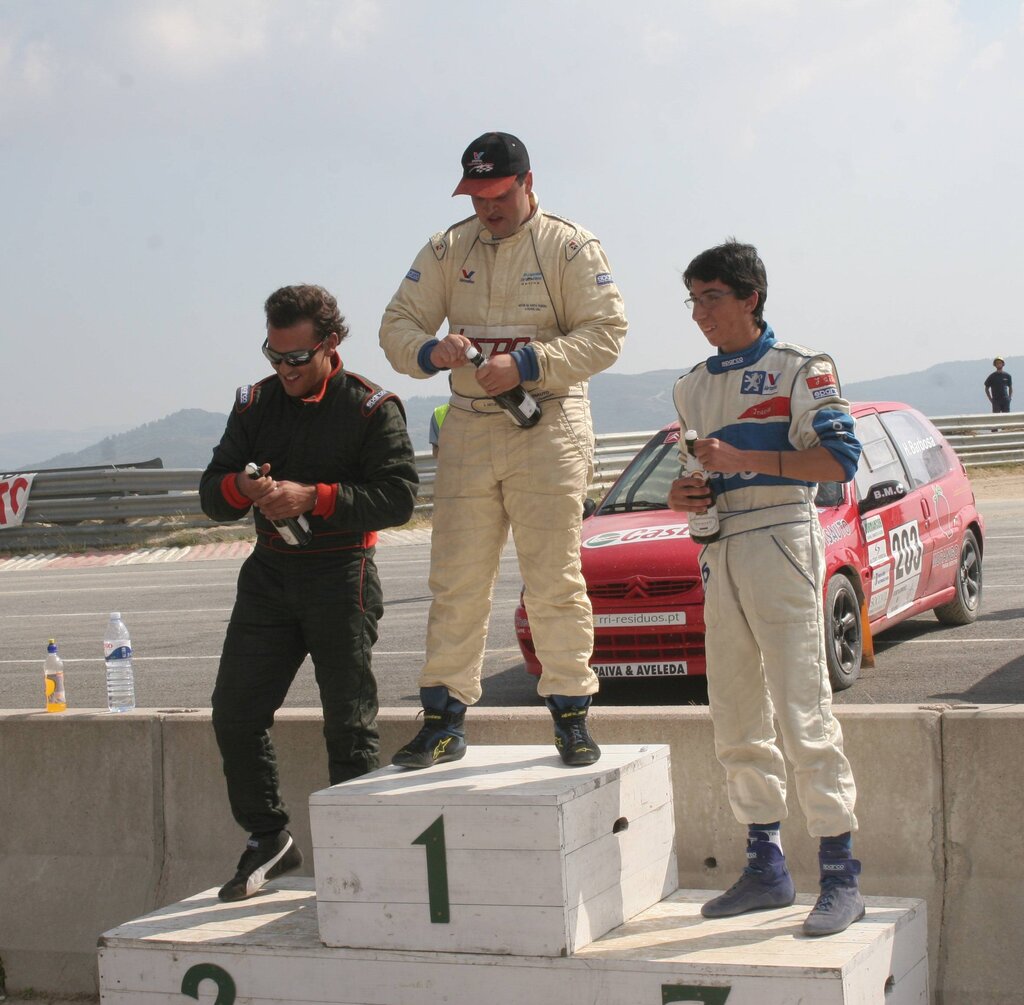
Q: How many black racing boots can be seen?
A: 3